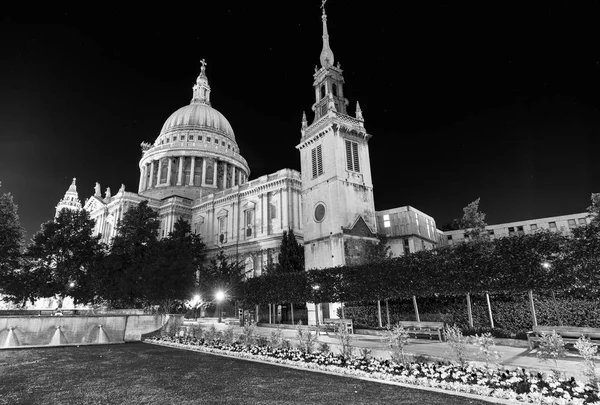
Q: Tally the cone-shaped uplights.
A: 3